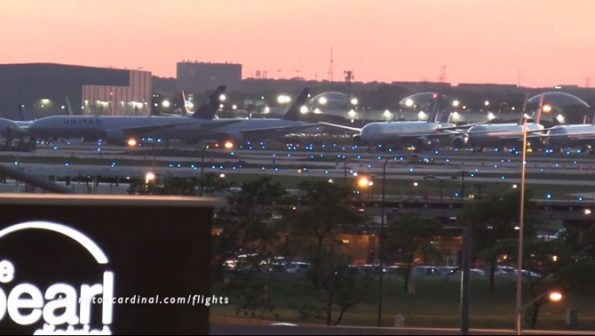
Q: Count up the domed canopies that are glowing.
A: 3